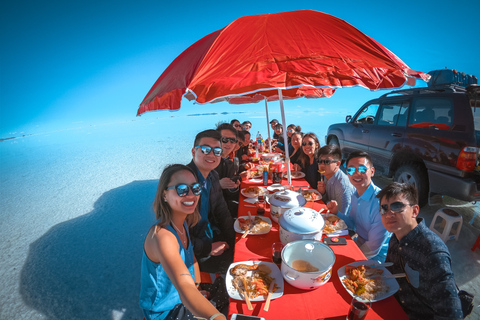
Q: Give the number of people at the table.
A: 15